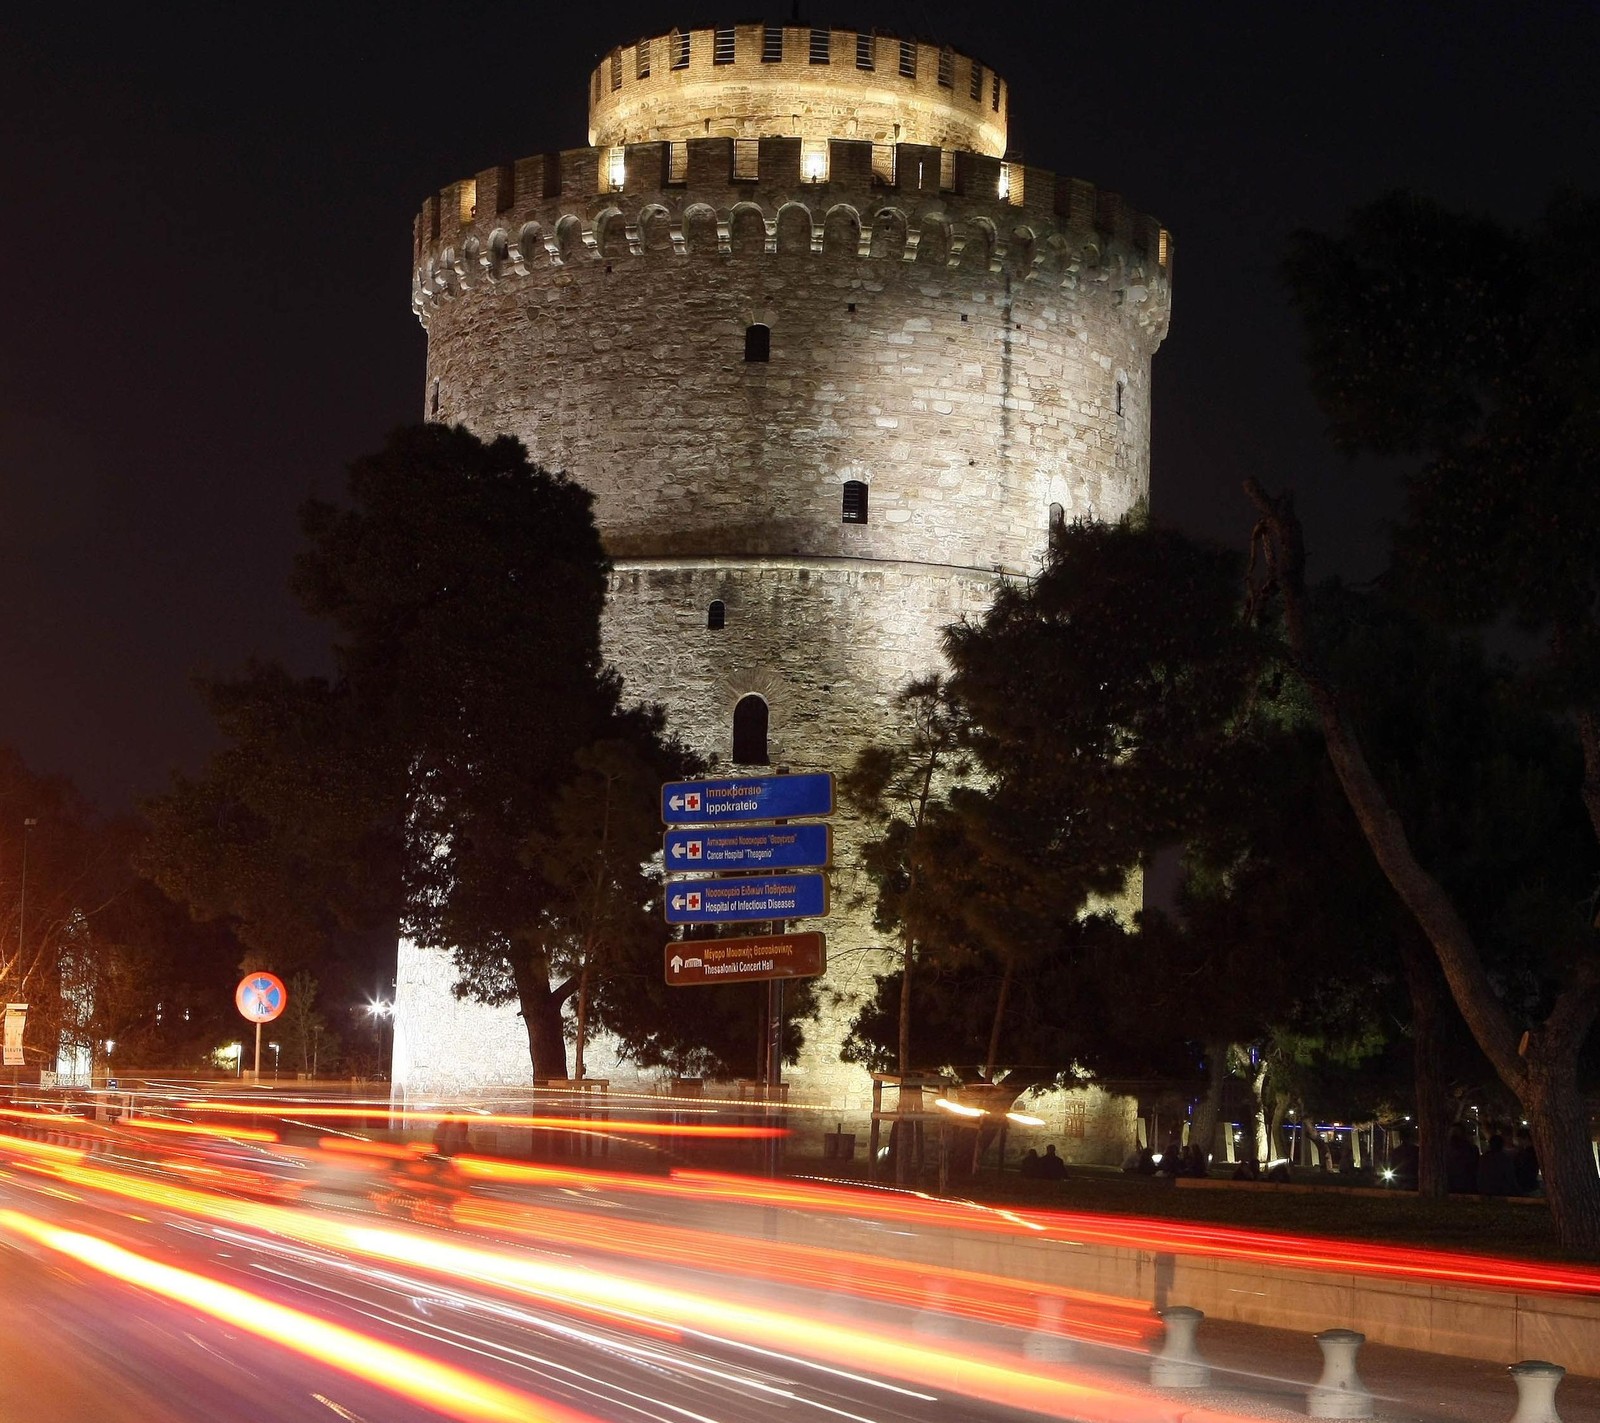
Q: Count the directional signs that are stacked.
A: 4